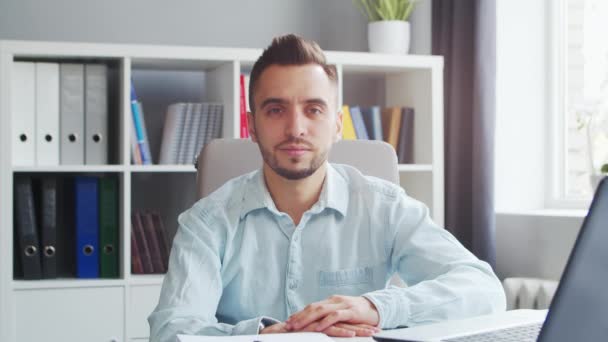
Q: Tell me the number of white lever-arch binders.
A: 2